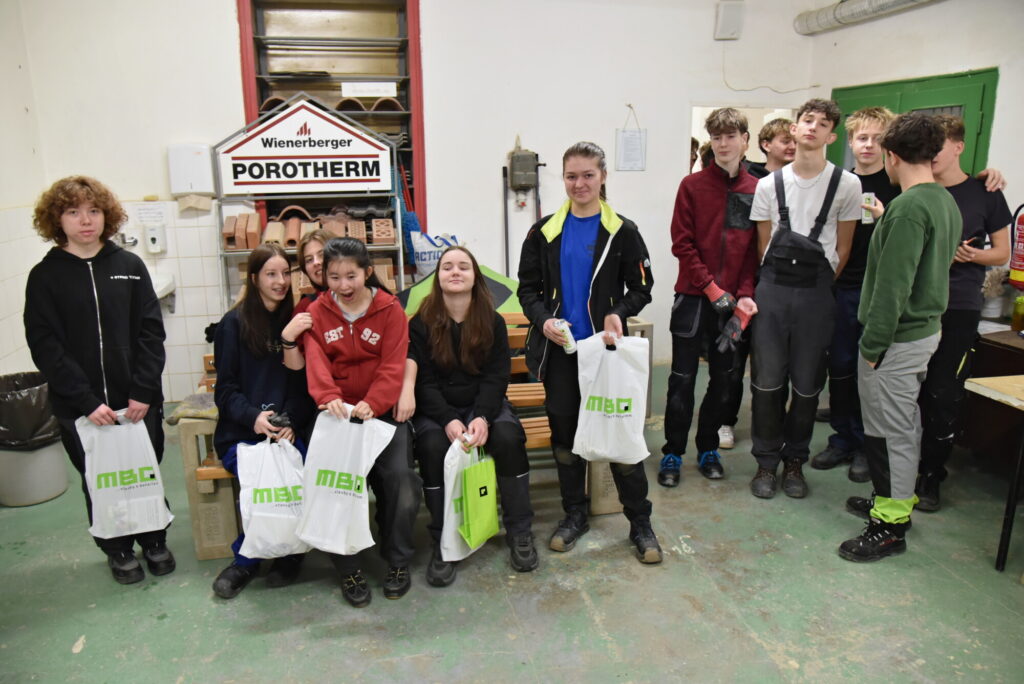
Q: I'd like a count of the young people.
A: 12